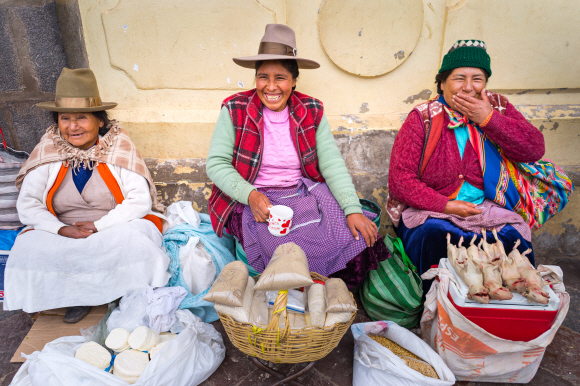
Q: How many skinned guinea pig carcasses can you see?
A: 4